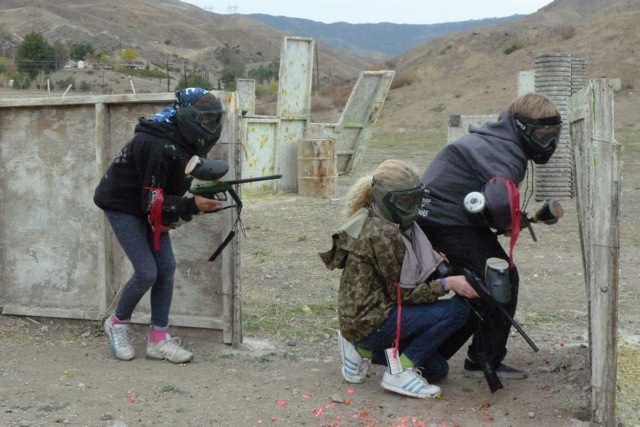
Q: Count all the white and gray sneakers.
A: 4